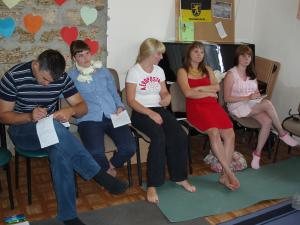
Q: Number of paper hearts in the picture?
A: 7